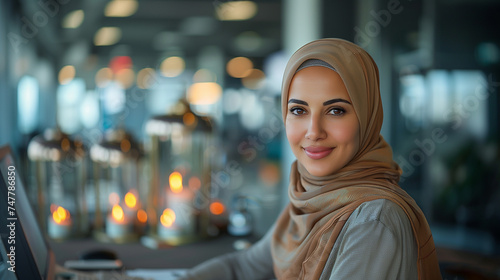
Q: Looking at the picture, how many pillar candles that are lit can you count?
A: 5